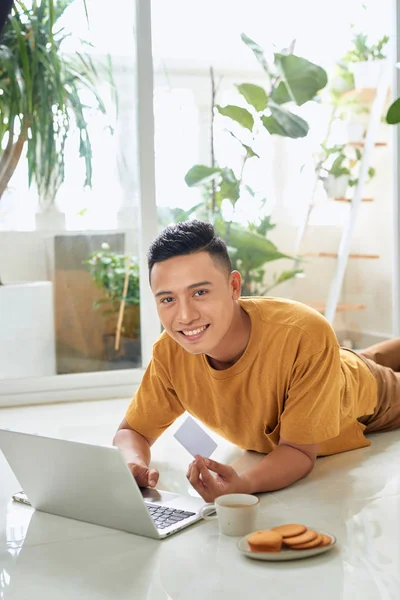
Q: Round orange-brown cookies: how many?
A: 4